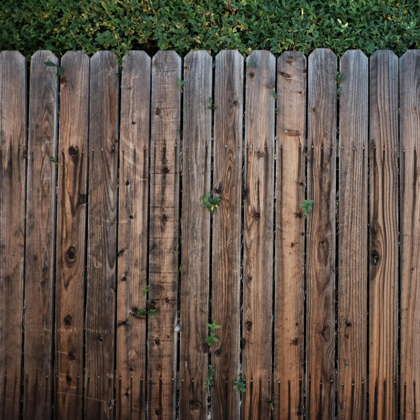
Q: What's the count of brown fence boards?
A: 14